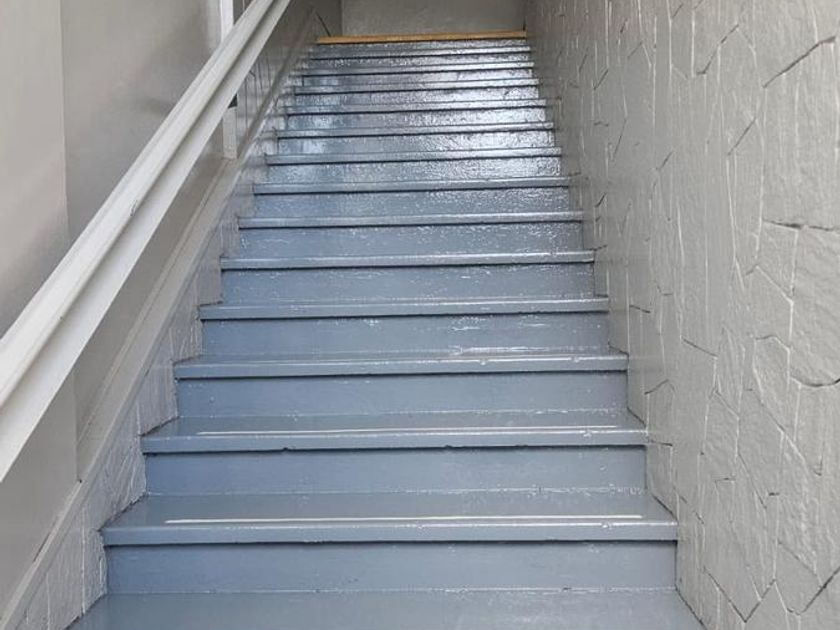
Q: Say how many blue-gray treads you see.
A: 14